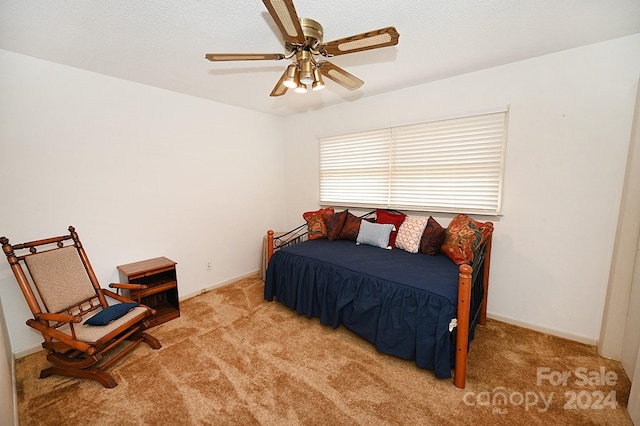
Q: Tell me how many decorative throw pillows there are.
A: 9